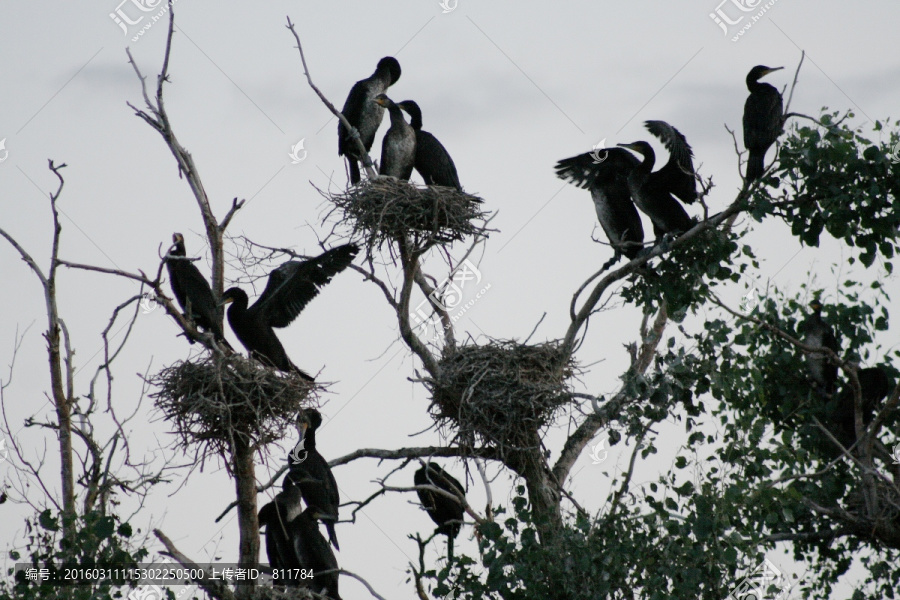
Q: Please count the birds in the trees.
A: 14